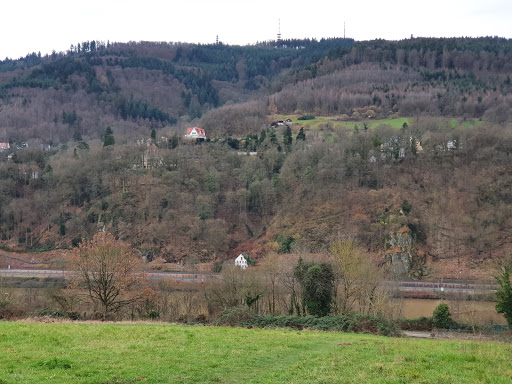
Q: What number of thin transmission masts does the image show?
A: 3